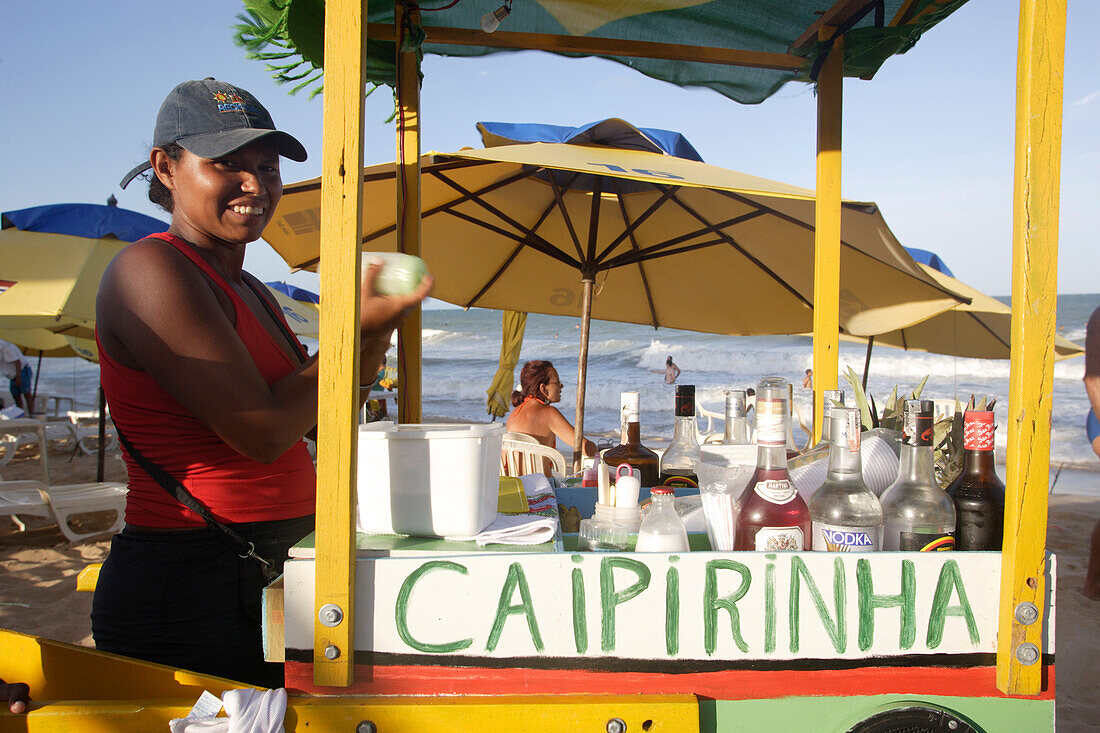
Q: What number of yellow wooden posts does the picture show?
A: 4